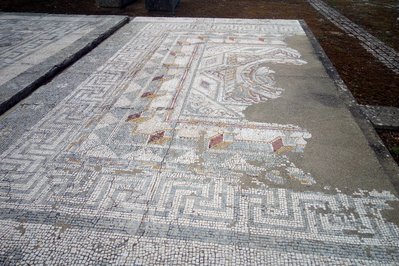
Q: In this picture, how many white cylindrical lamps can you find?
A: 0